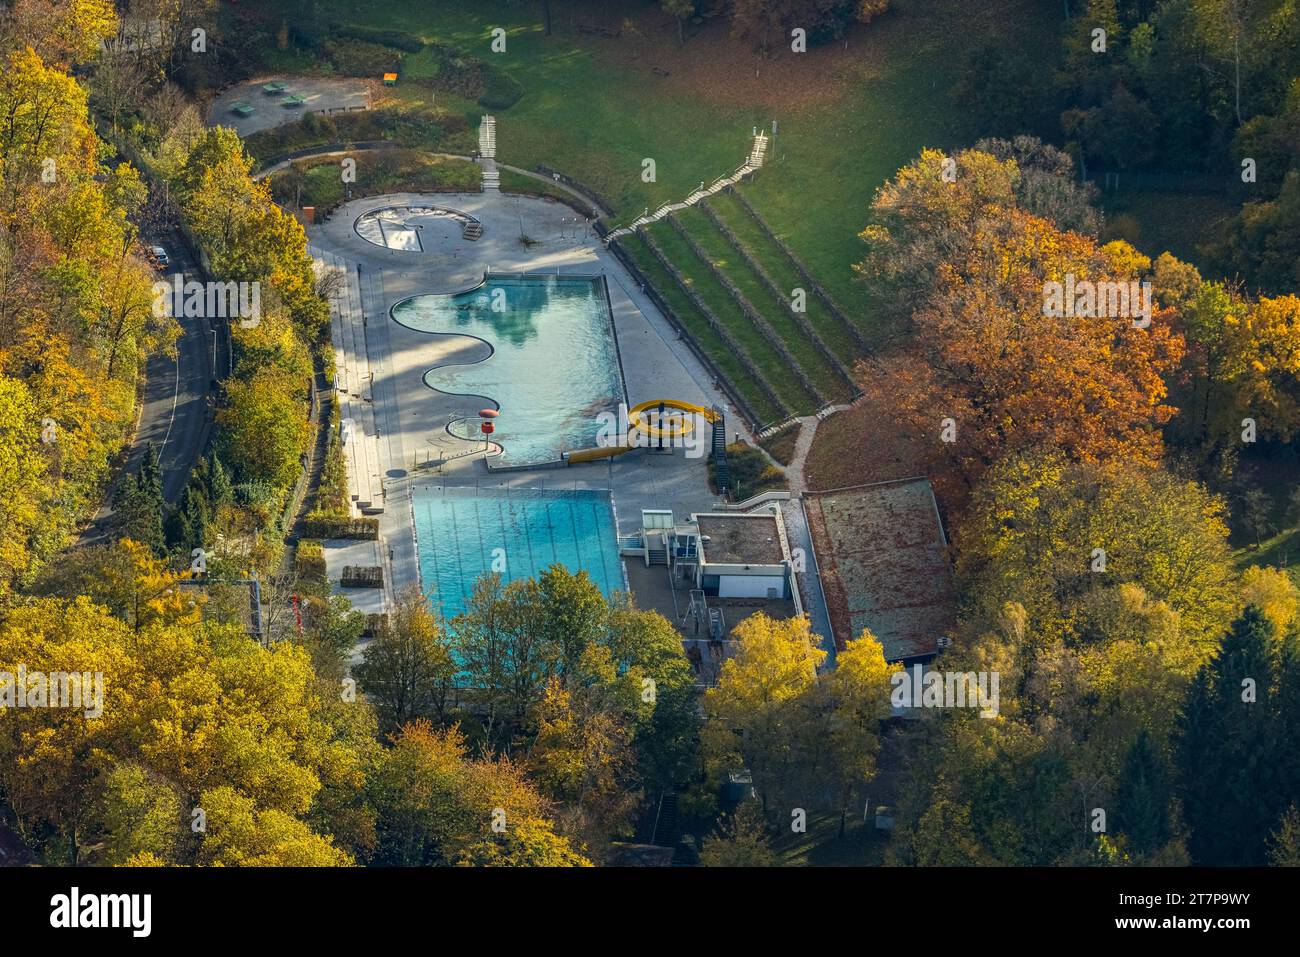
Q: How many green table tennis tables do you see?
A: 3